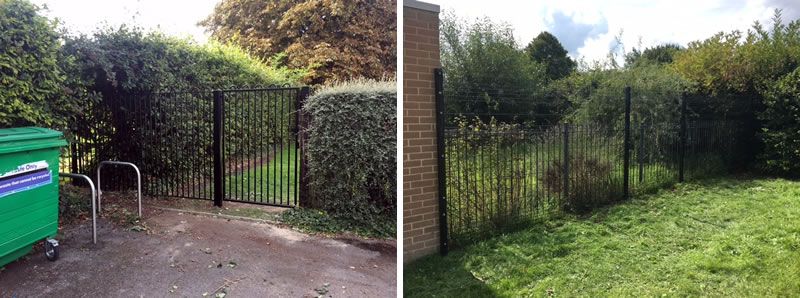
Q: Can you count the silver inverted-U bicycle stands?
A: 2